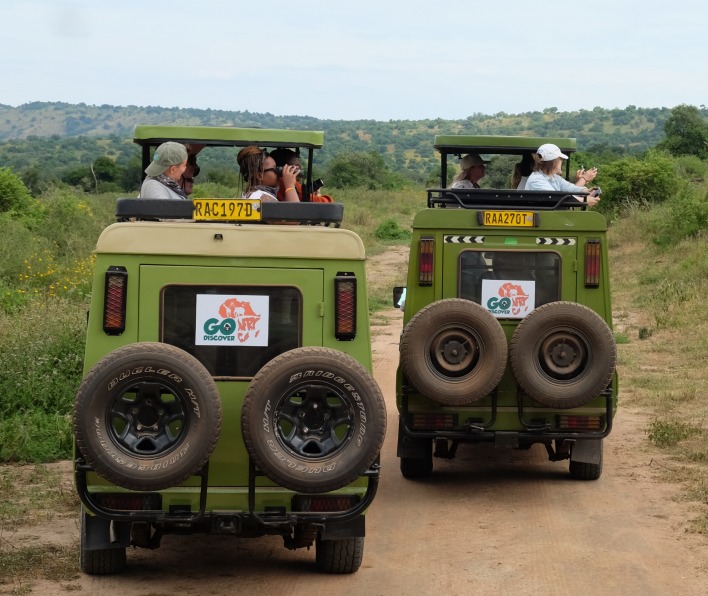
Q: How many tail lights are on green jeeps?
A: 8